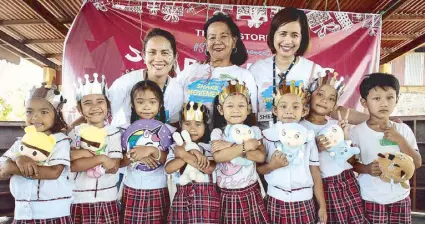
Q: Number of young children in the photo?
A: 8